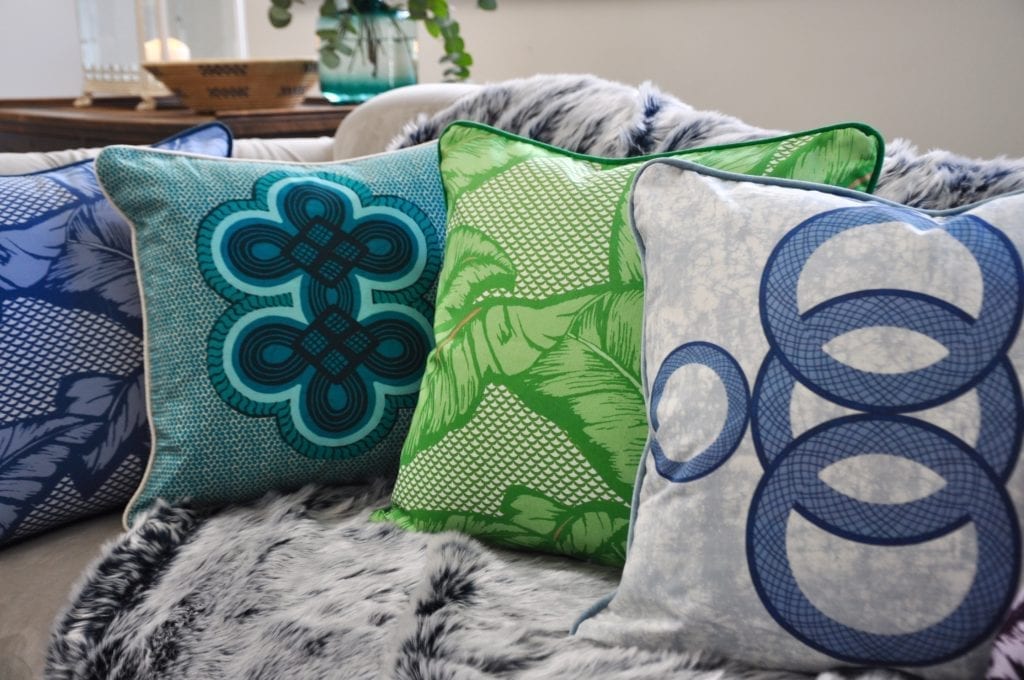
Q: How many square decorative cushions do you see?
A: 4